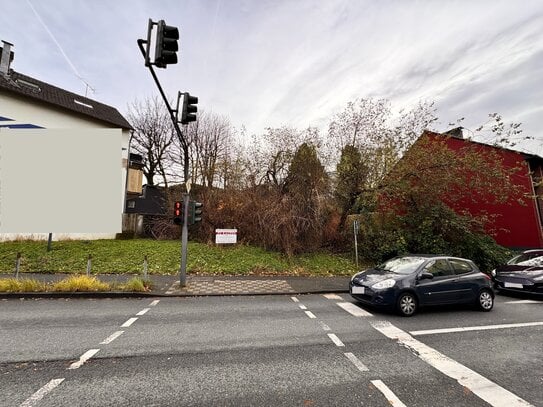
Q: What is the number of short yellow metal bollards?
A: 0